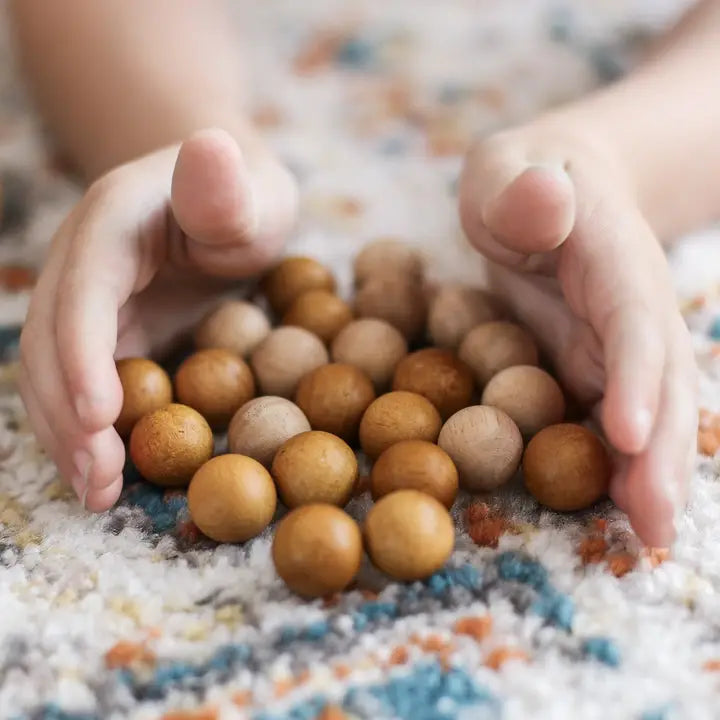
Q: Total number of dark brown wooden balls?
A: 14